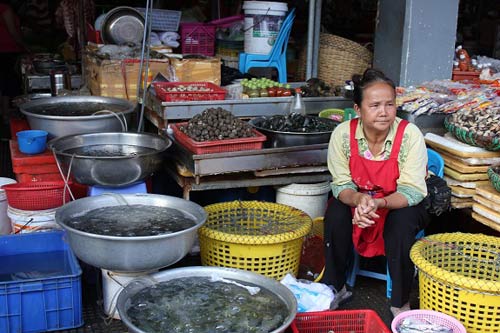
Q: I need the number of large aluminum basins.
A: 4